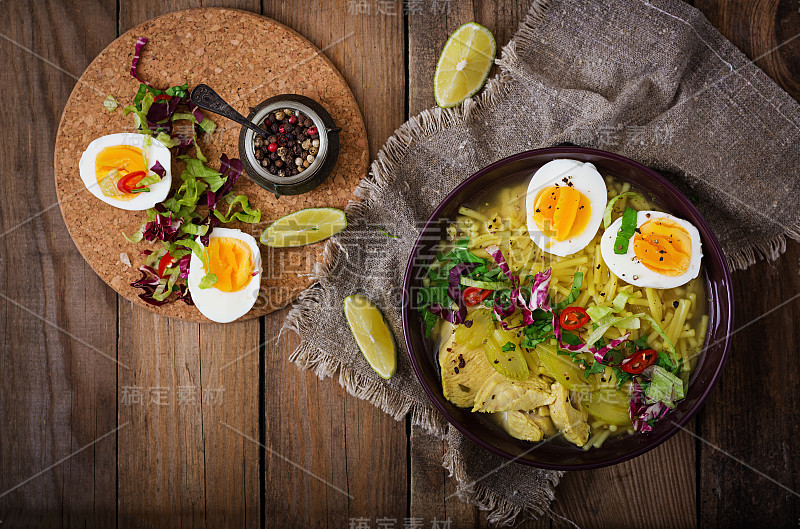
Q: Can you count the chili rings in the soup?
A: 3